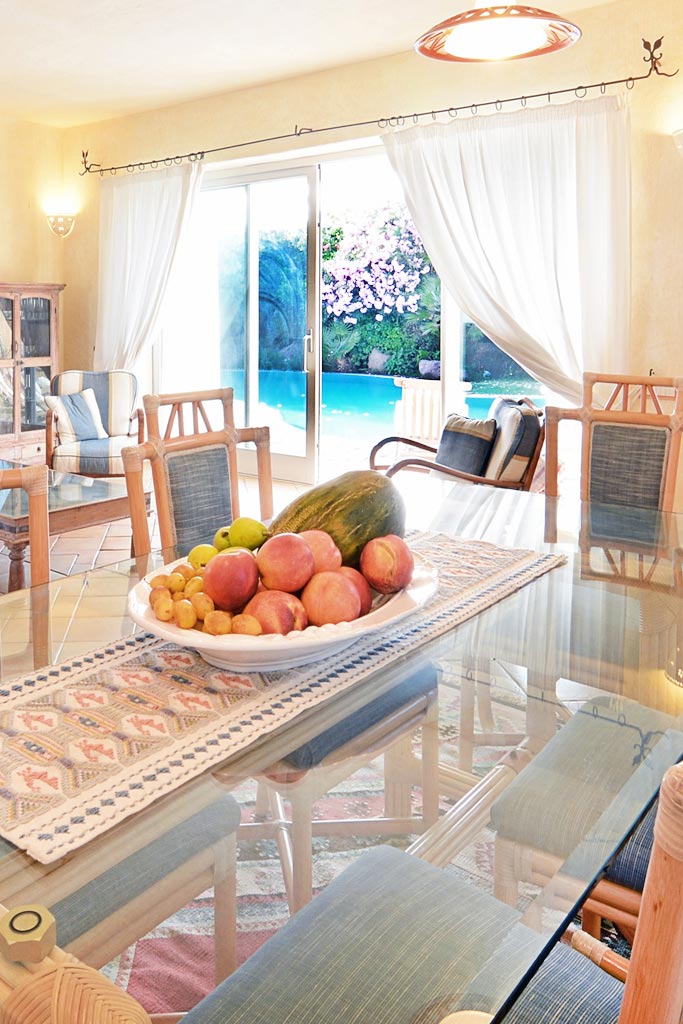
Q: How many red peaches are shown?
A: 7